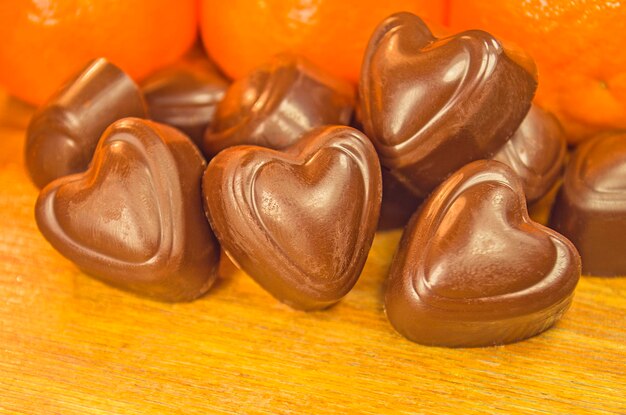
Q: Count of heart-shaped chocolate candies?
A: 4